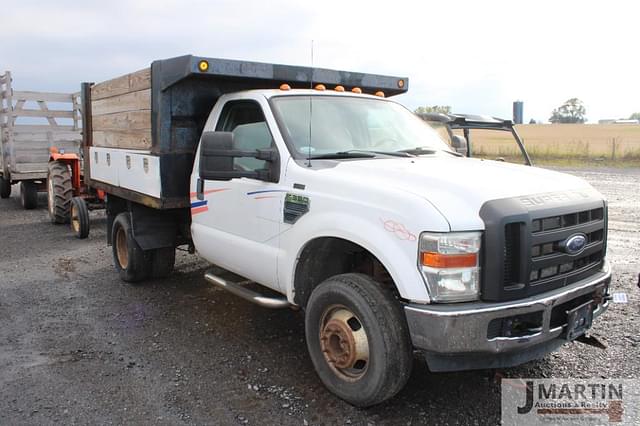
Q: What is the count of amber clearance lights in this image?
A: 7